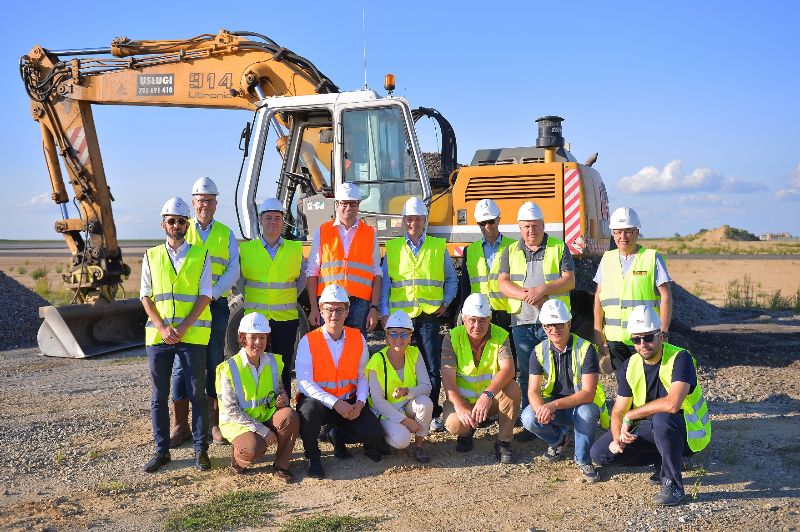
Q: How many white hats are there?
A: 14